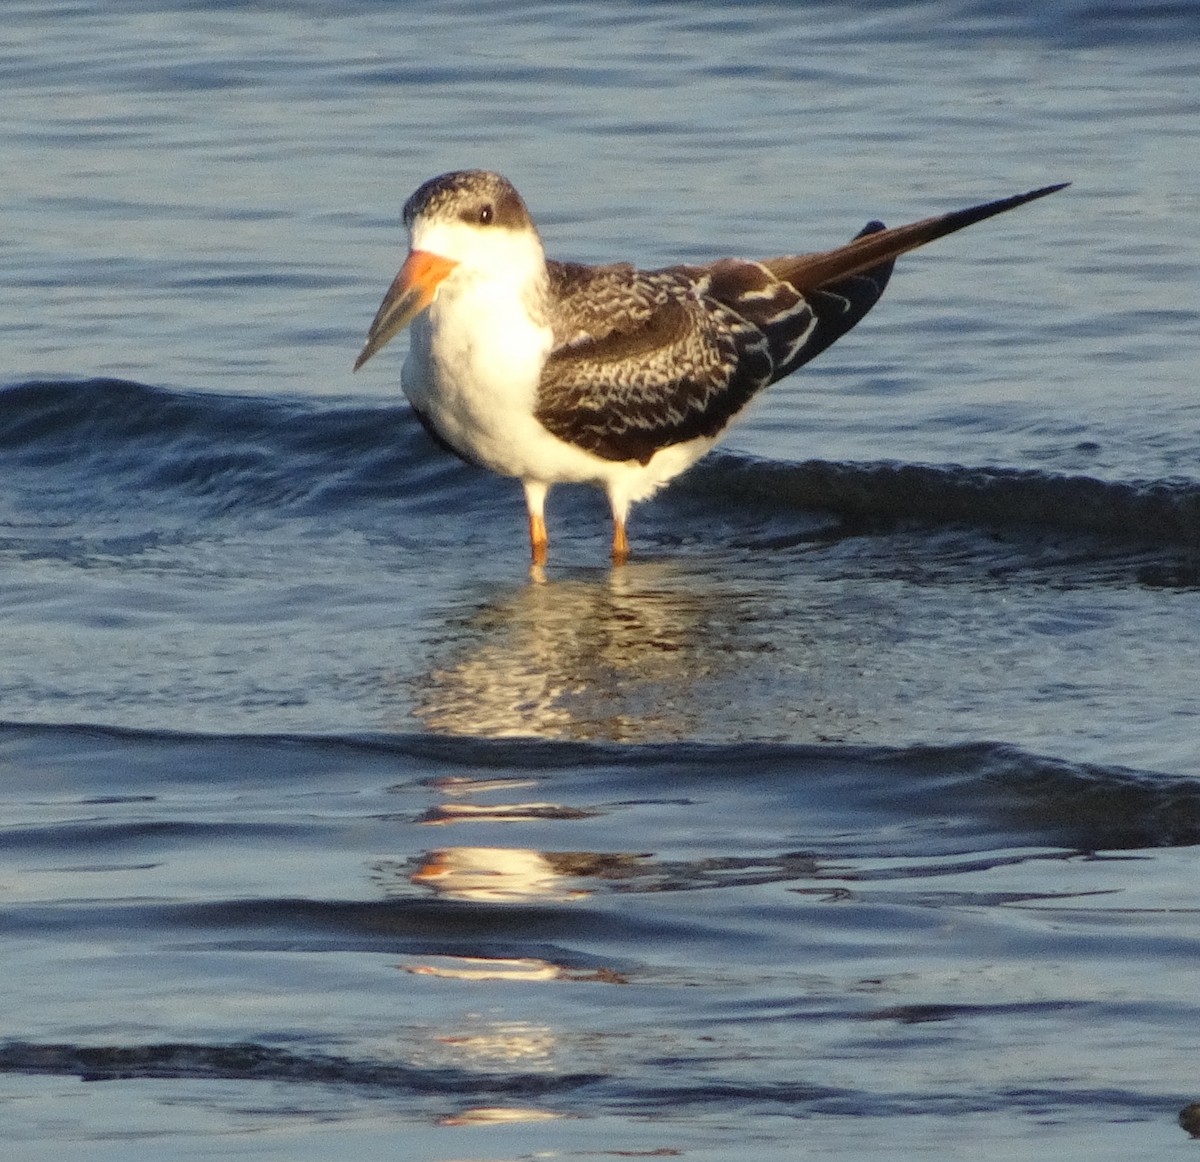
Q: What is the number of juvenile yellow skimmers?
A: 0